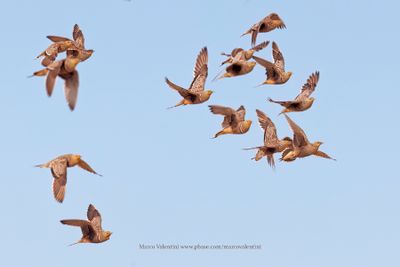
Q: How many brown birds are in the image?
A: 14